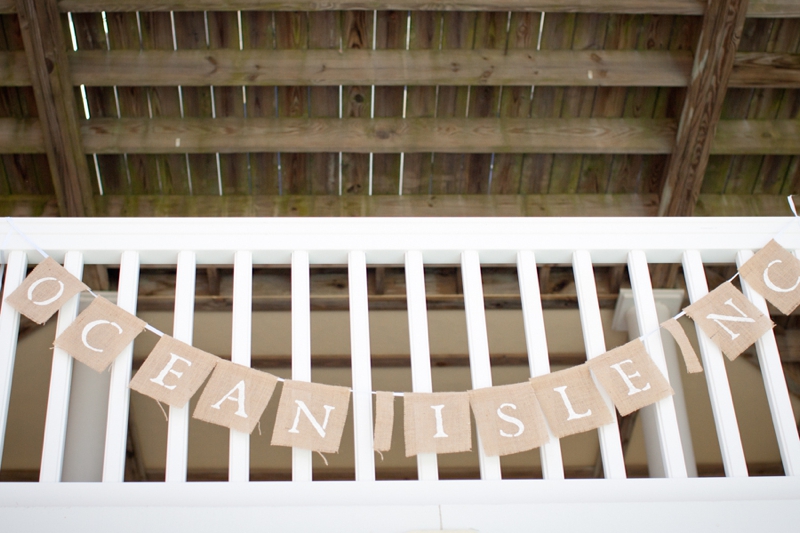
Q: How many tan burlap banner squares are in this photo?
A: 11